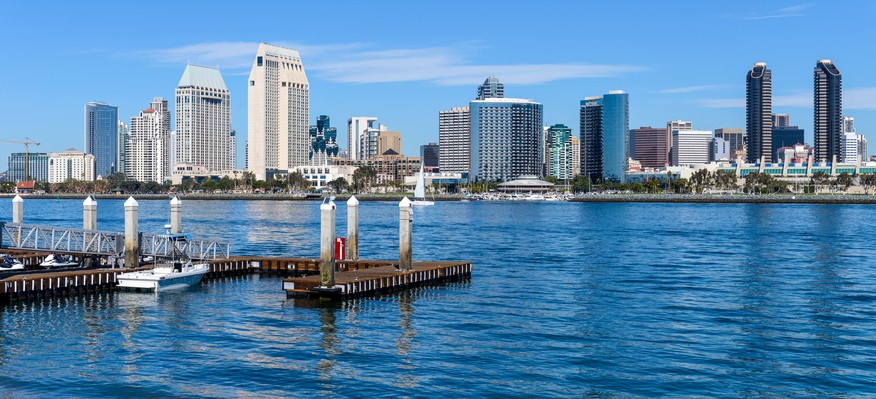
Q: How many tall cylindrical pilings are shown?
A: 7